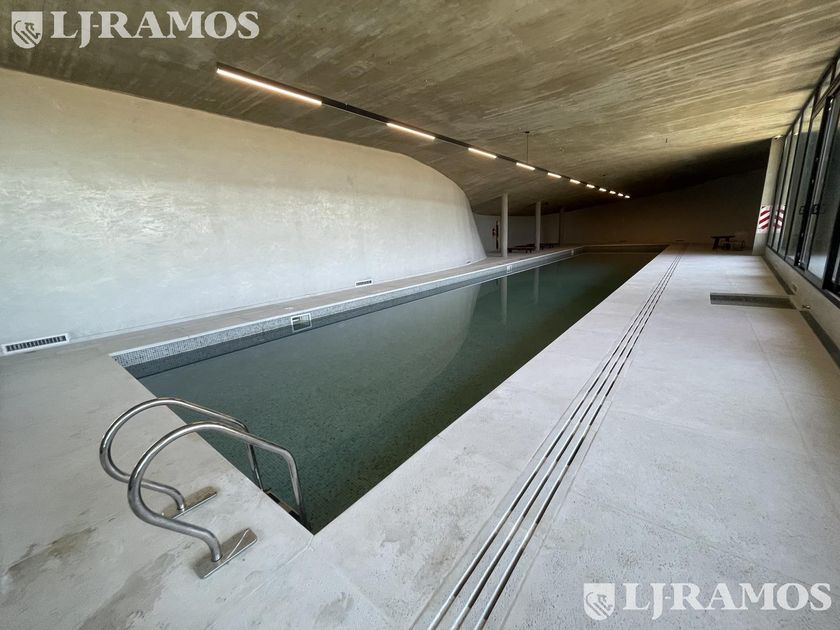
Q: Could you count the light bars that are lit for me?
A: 11